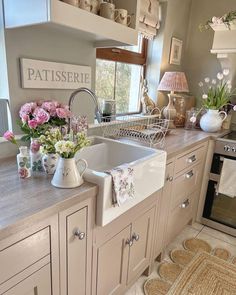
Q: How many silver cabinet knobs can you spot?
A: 4